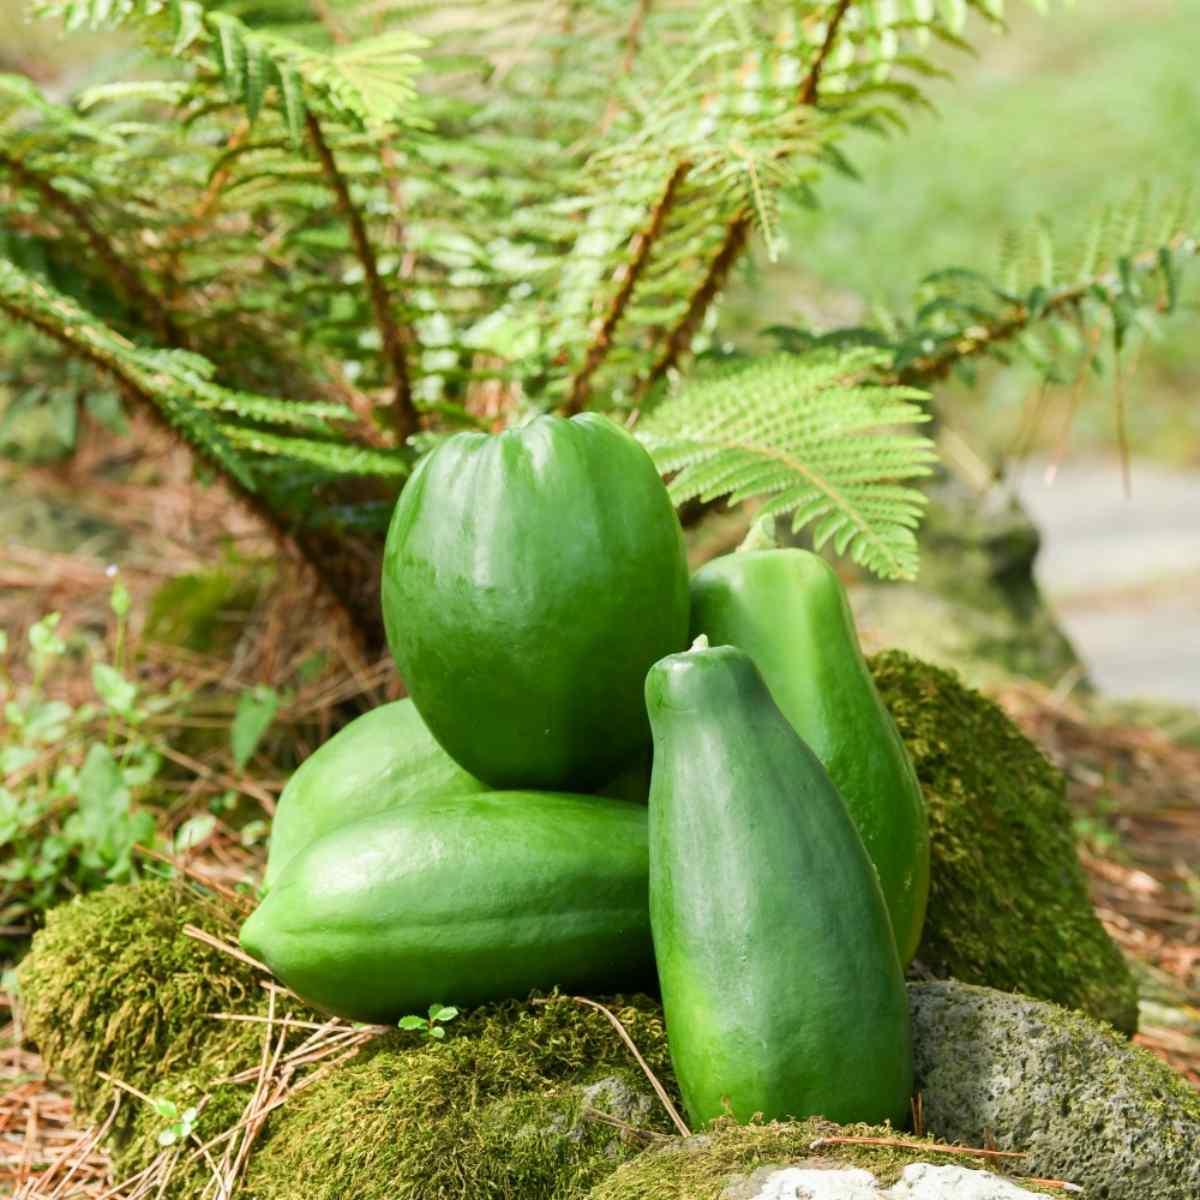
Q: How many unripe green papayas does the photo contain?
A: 5